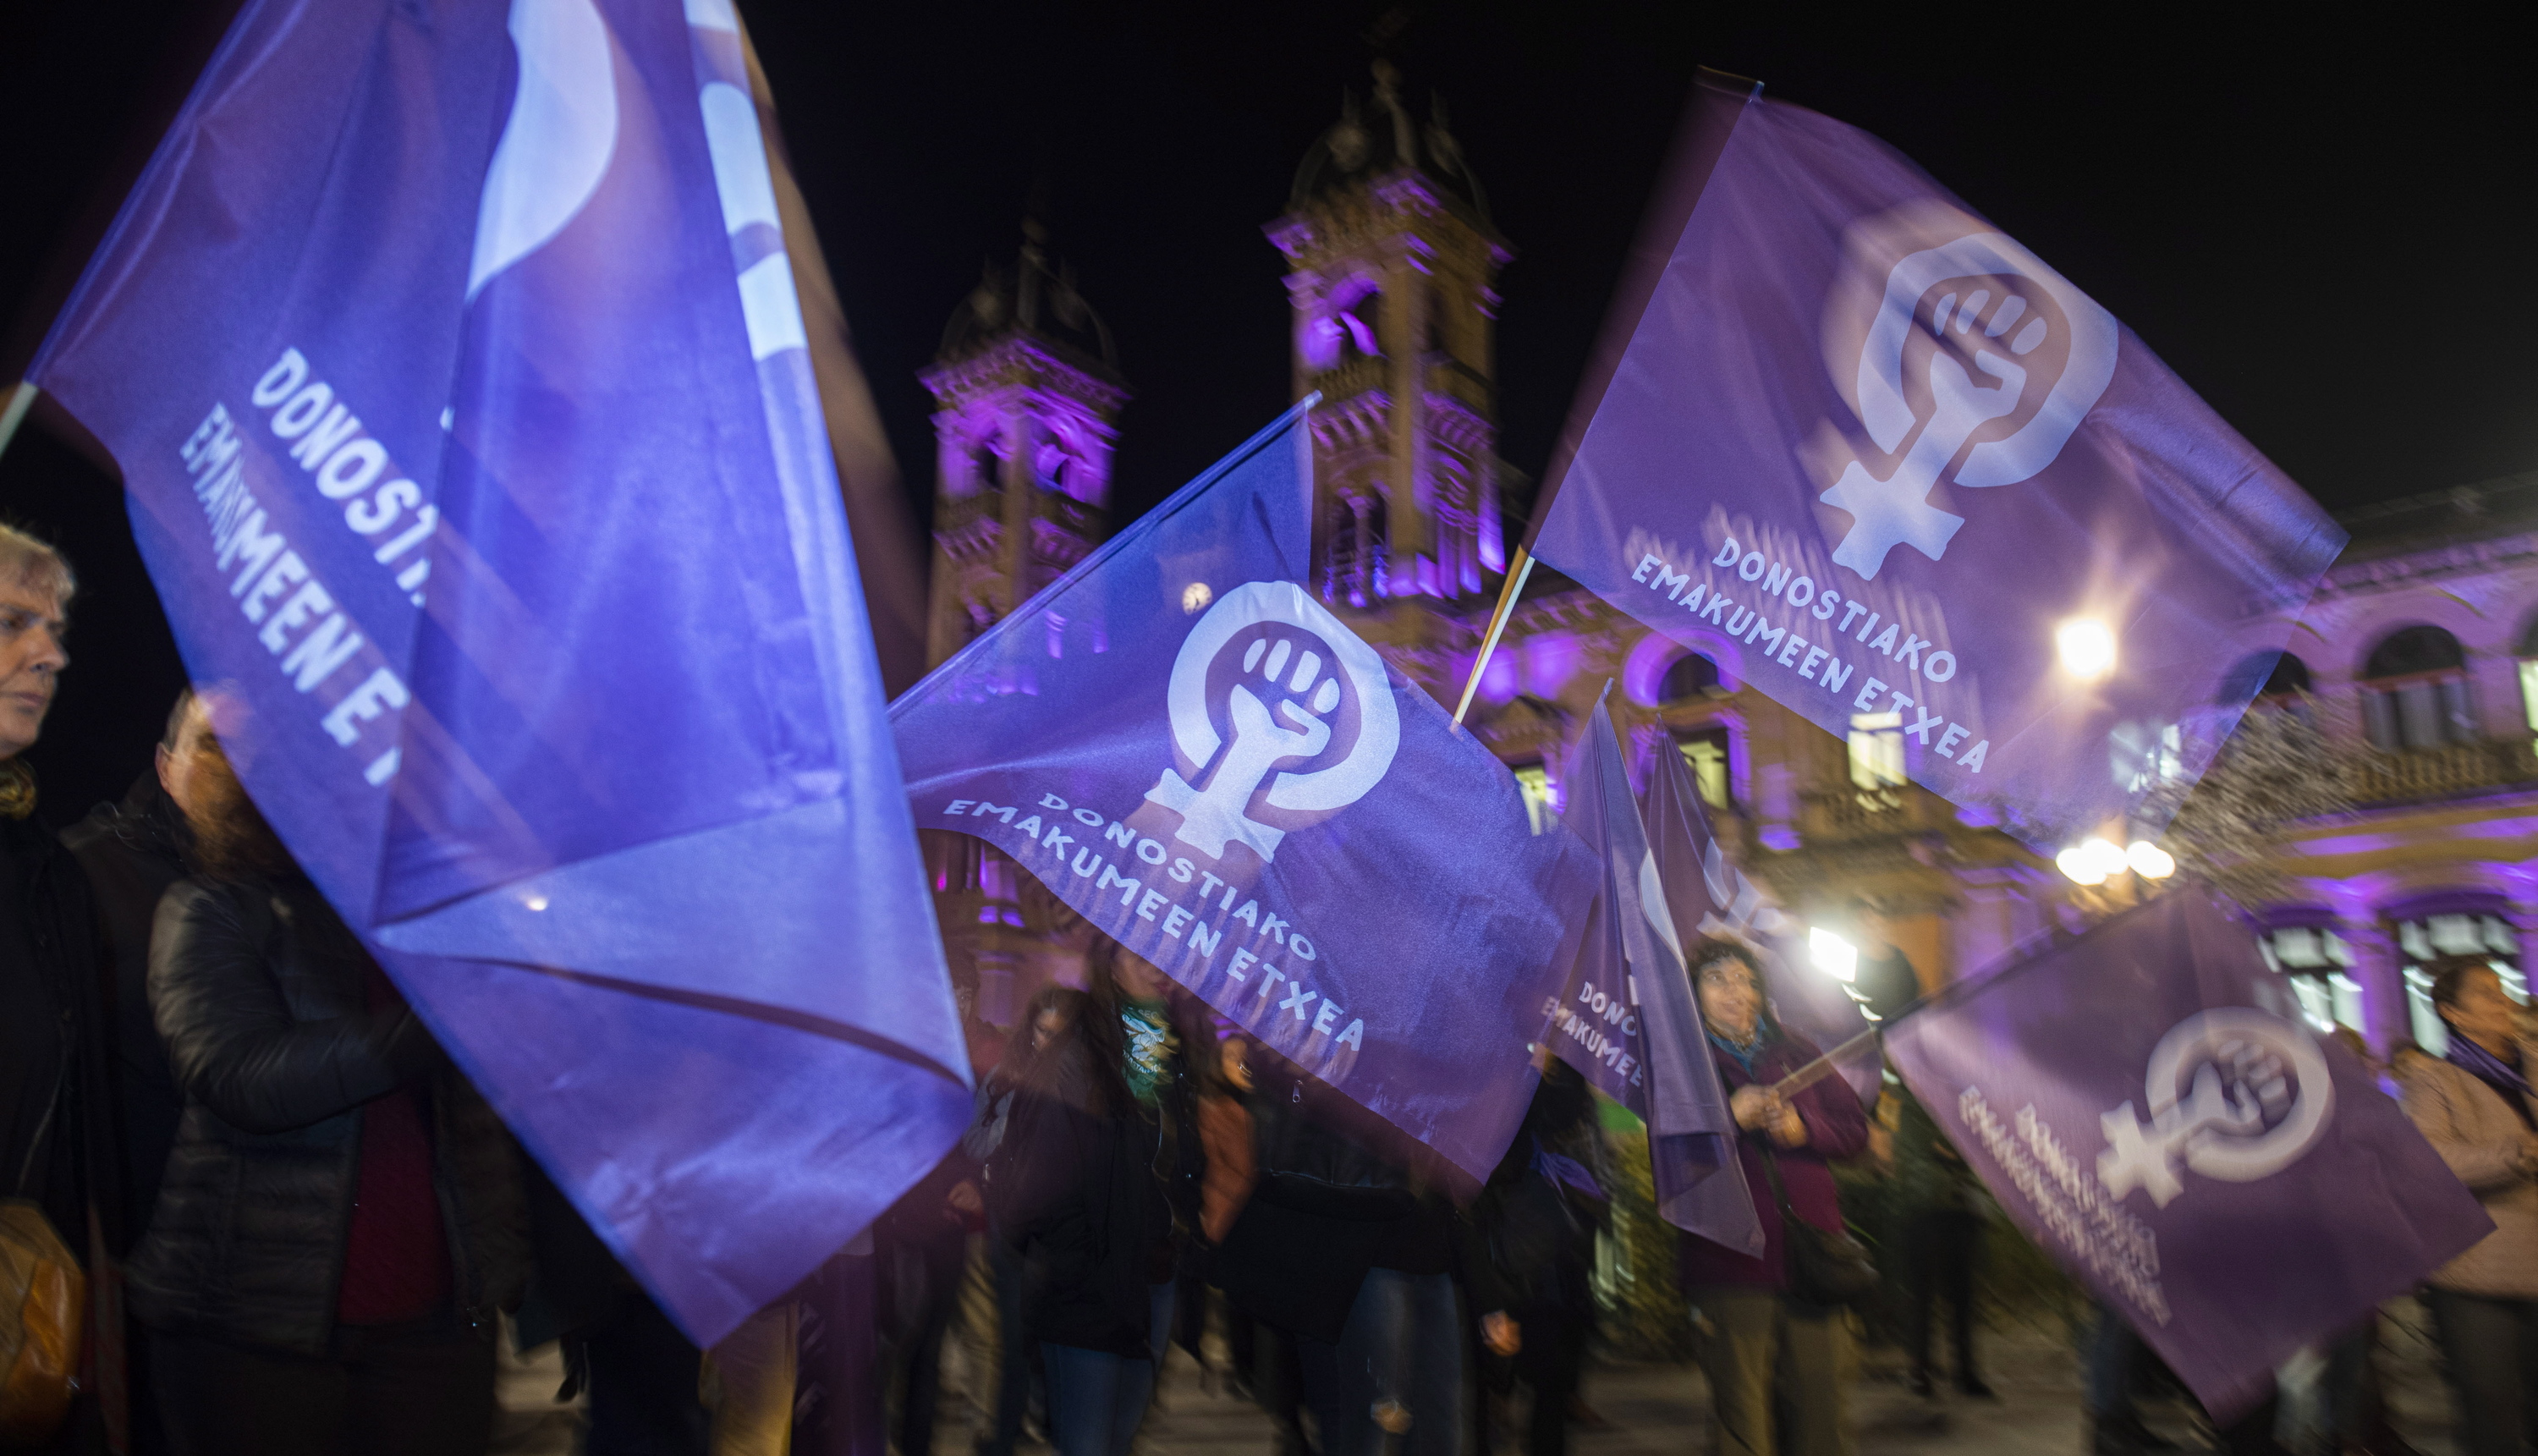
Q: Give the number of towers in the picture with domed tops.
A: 2